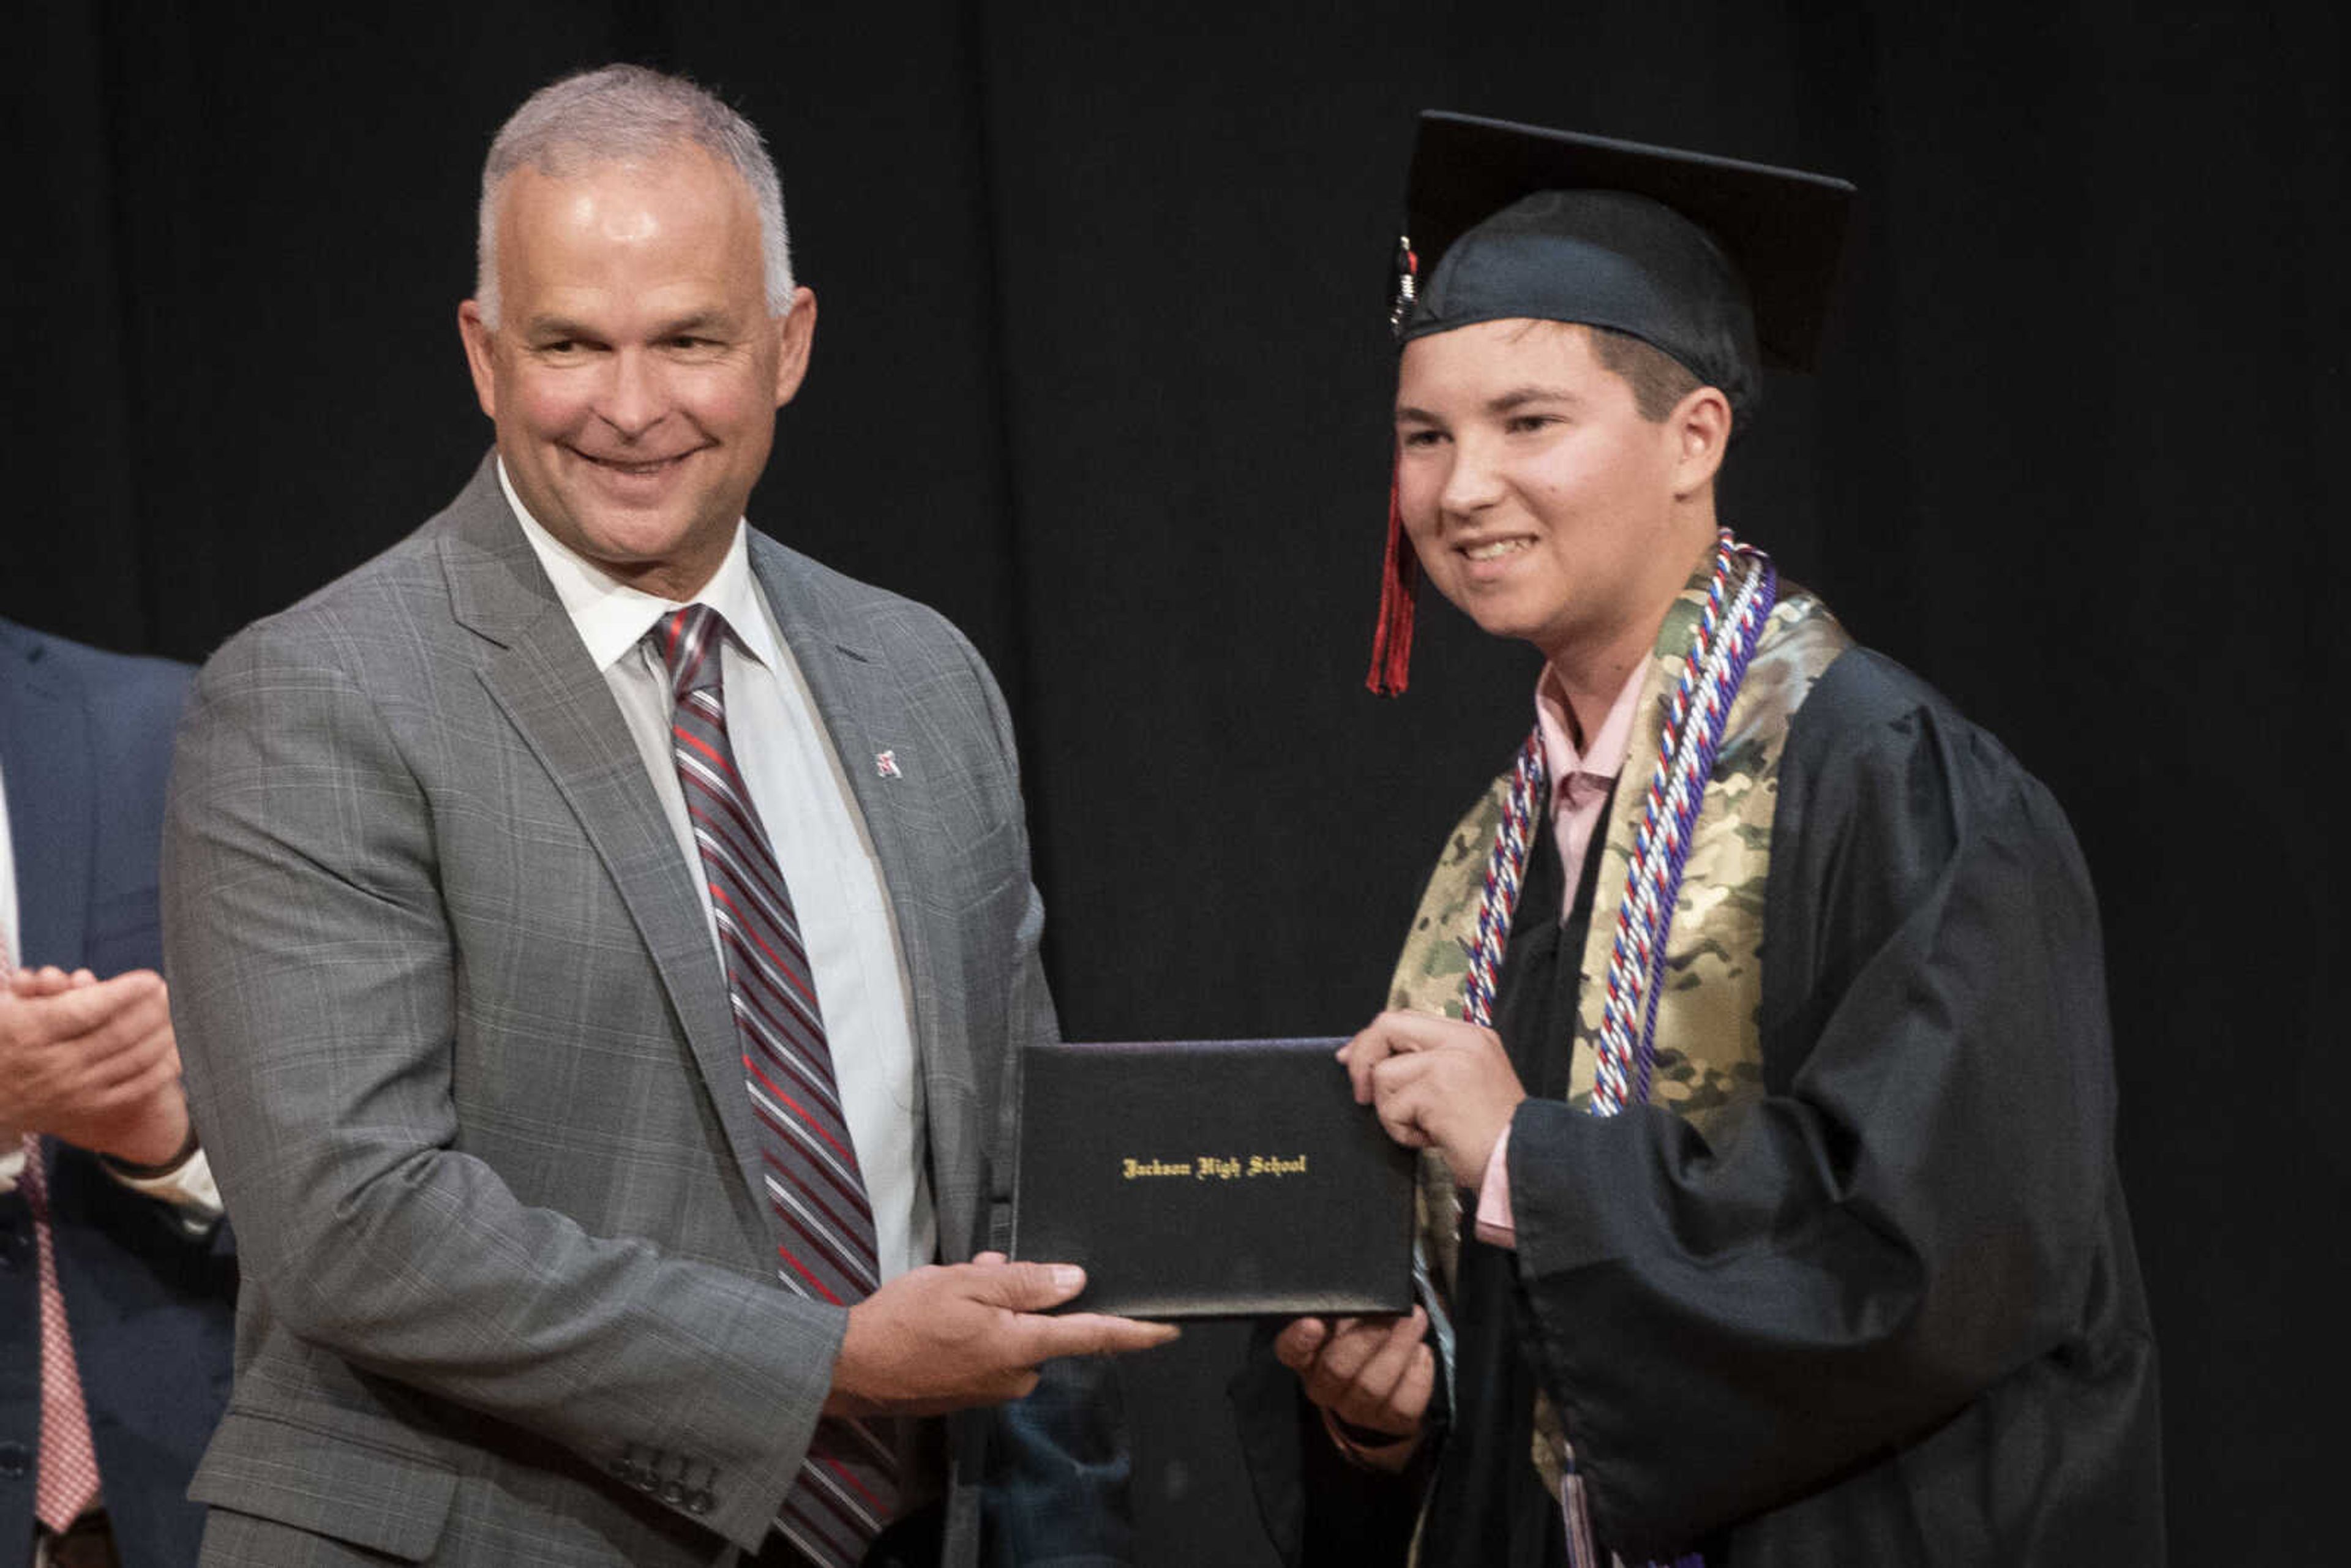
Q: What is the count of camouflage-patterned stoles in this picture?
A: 1